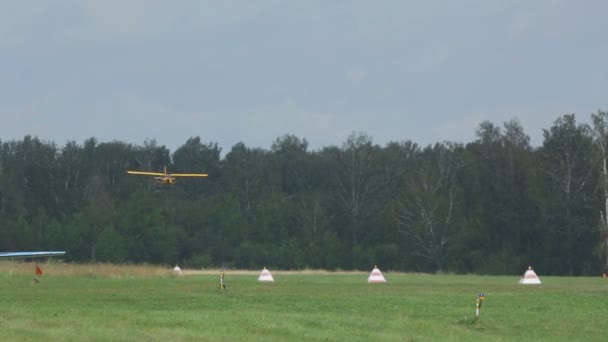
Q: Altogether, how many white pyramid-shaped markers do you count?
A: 4